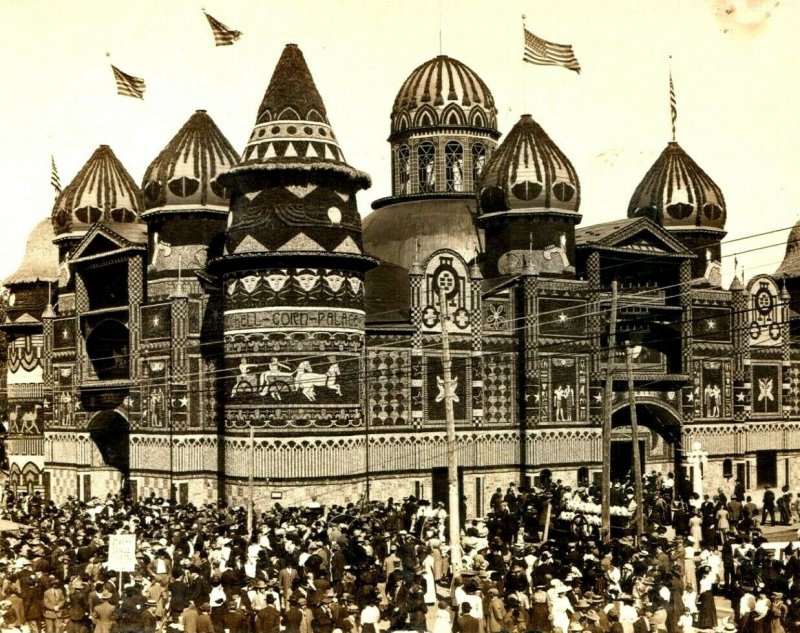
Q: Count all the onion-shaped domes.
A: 4